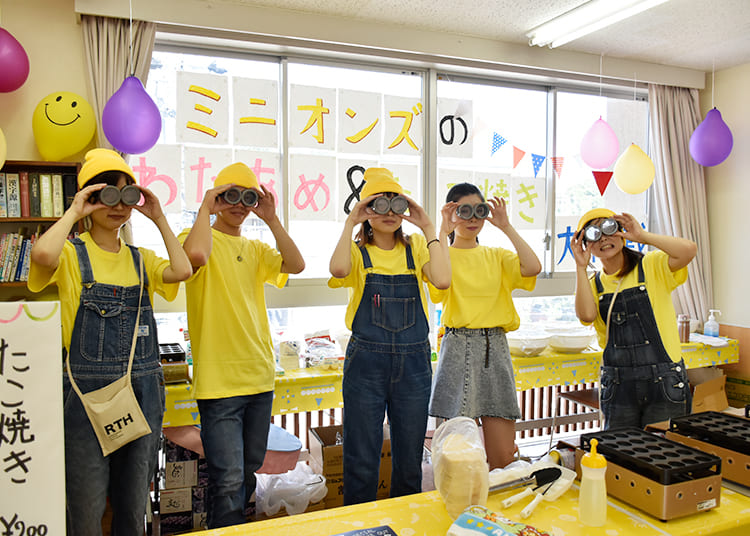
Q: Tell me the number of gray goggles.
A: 5